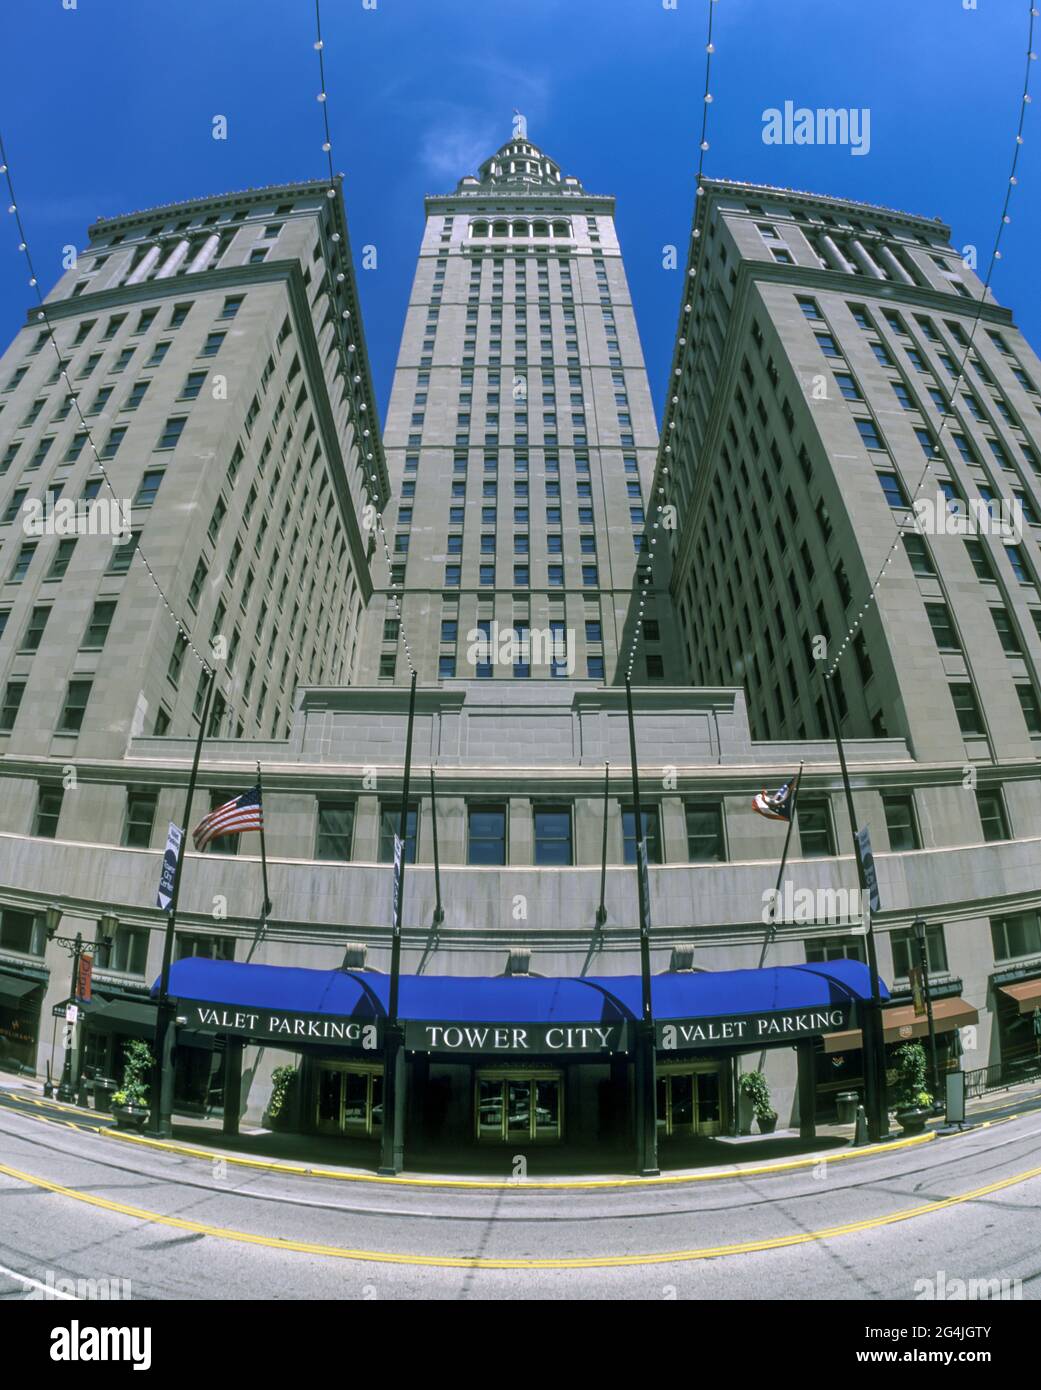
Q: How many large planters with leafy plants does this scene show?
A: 4